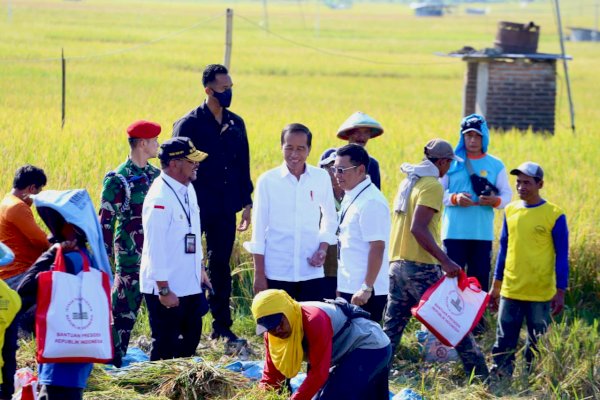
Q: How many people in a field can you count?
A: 14